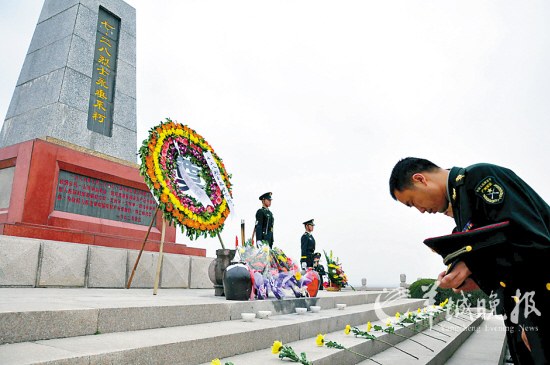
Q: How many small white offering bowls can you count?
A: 5